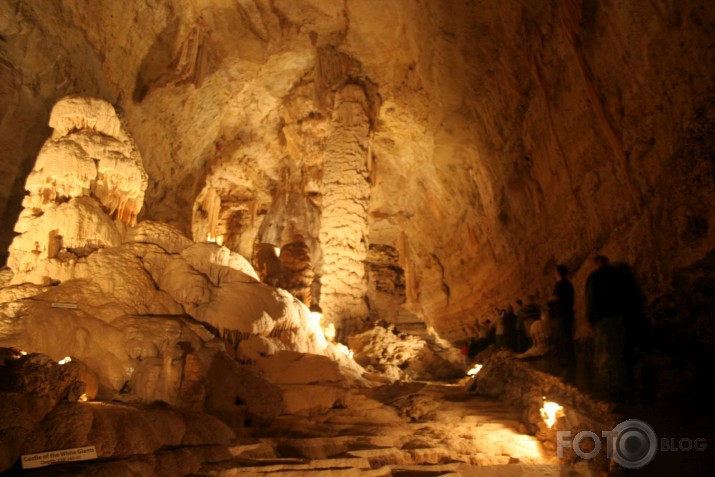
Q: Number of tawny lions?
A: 0